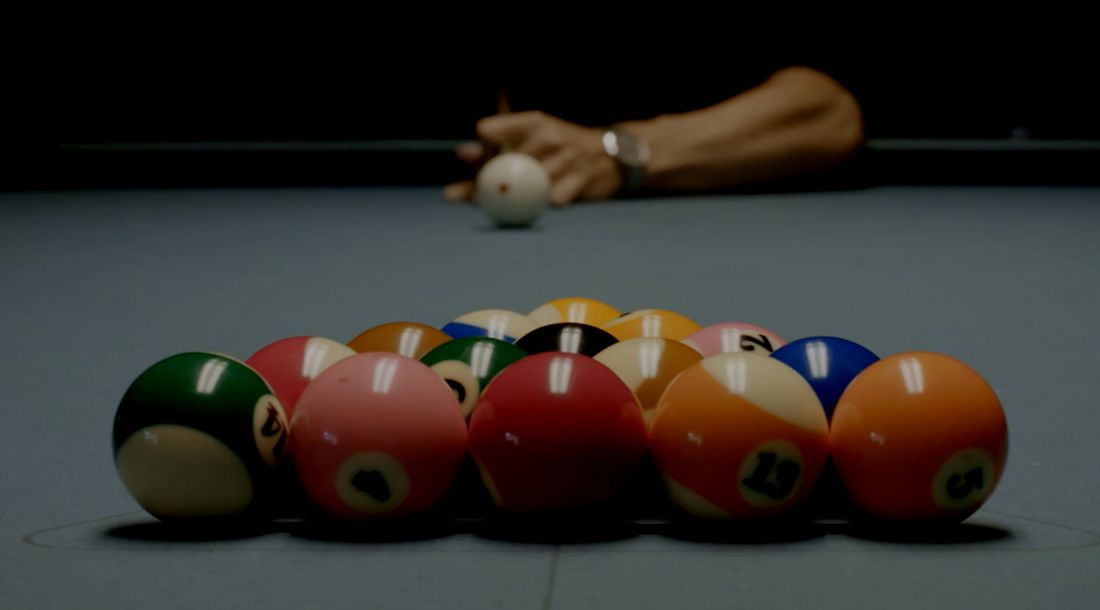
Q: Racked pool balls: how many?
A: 15